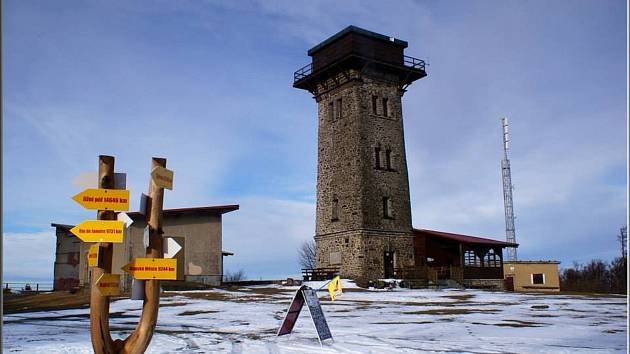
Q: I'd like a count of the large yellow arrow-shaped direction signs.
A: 3